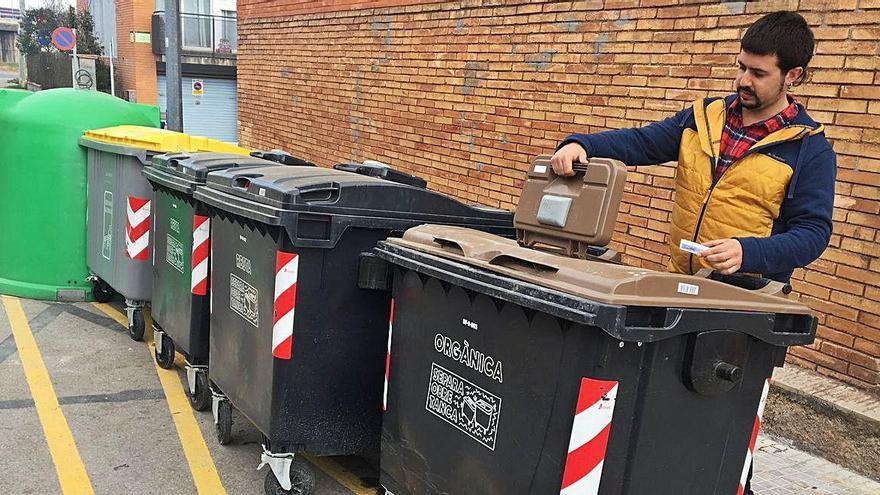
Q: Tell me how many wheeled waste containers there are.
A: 4